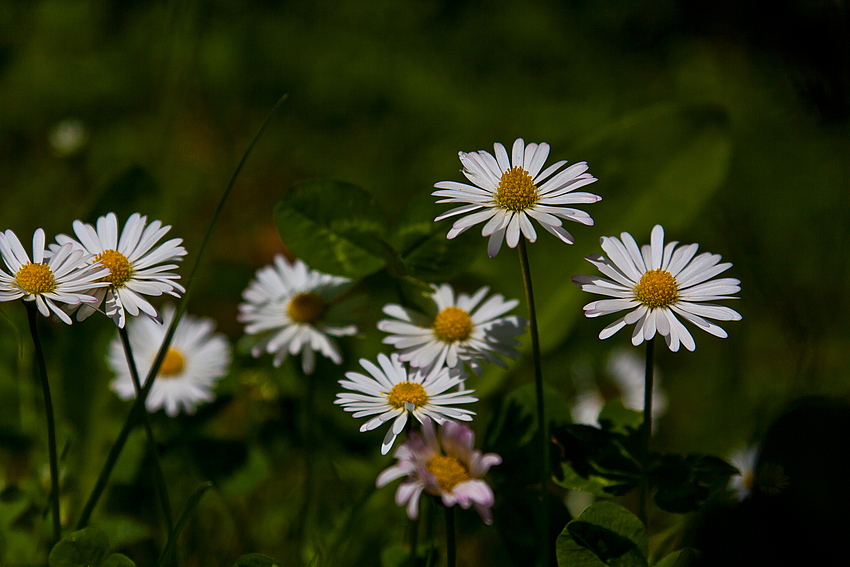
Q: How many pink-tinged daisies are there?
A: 1